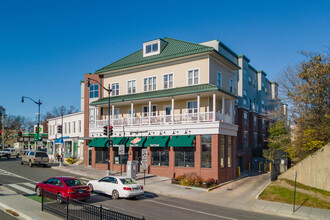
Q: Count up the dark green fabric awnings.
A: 5